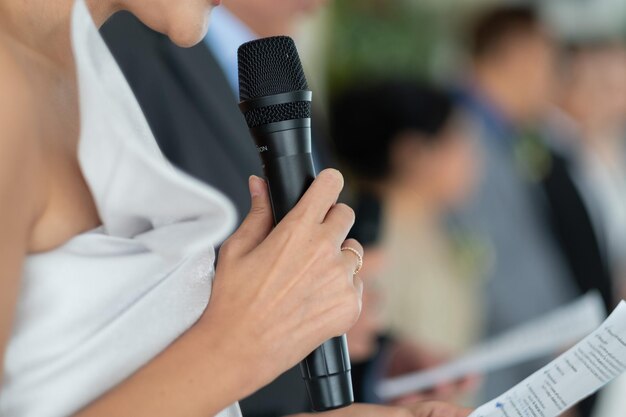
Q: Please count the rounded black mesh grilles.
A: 1